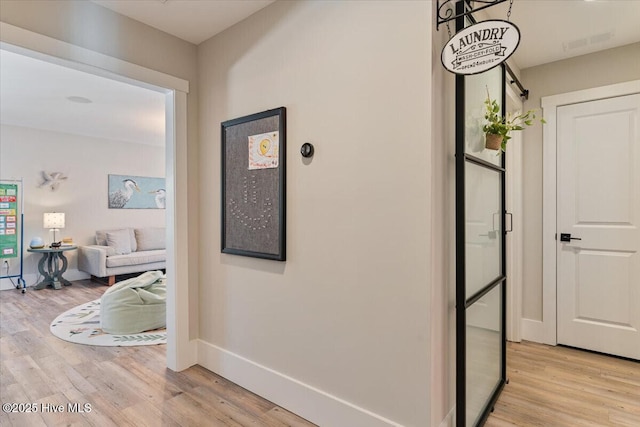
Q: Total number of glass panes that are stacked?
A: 3